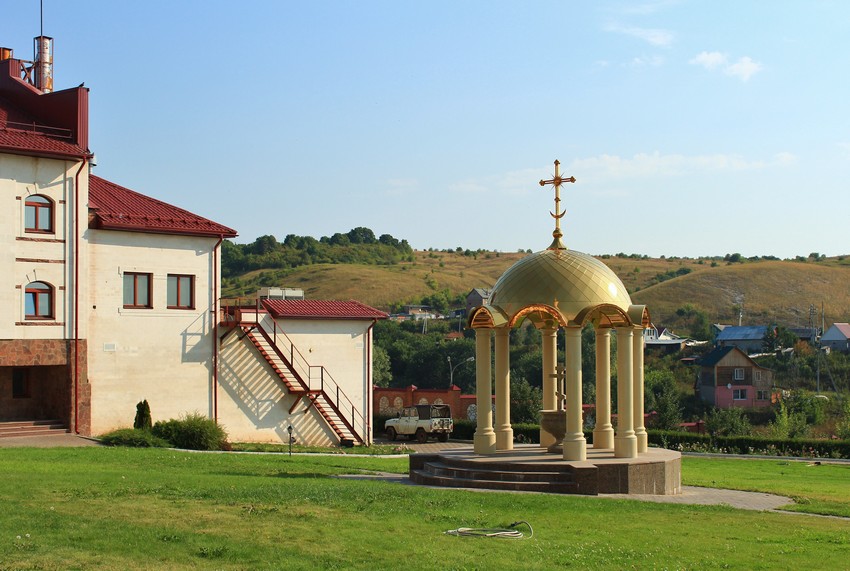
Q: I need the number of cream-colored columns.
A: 7